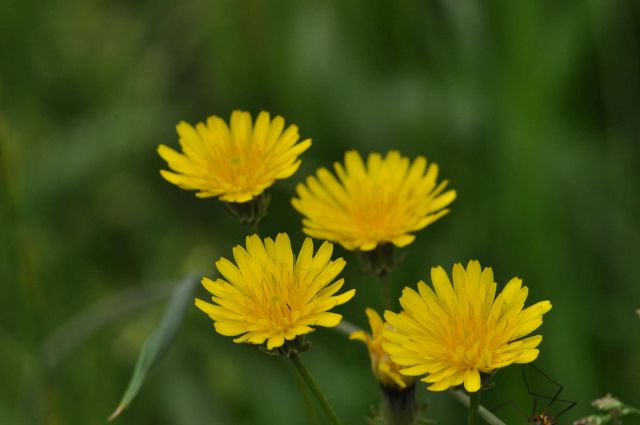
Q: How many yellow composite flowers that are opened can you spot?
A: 4